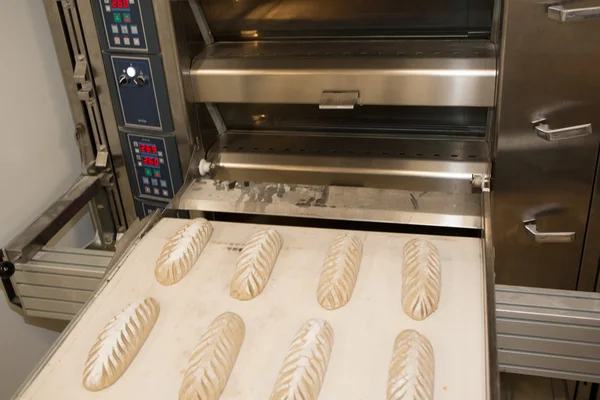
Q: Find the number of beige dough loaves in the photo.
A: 8